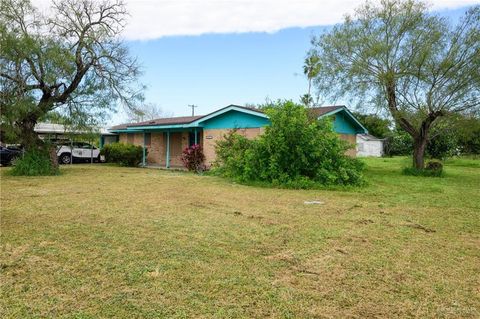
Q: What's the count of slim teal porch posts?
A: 3